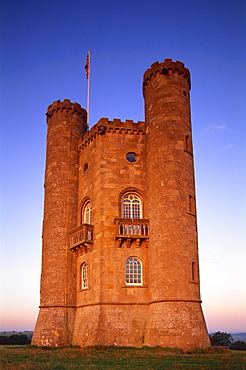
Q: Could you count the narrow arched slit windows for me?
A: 3